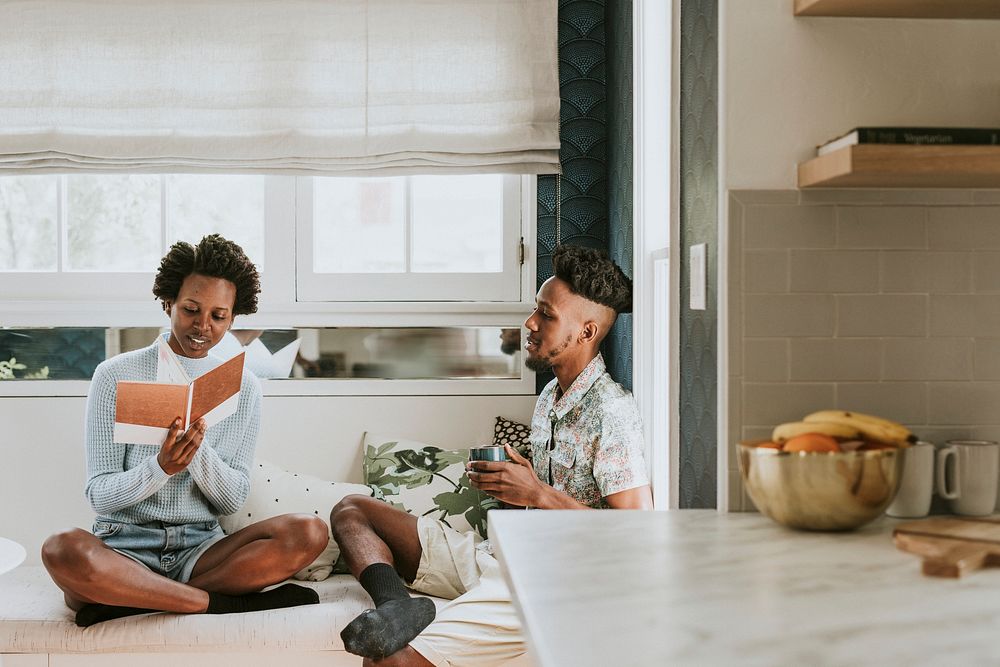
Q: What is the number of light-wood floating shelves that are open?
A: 2